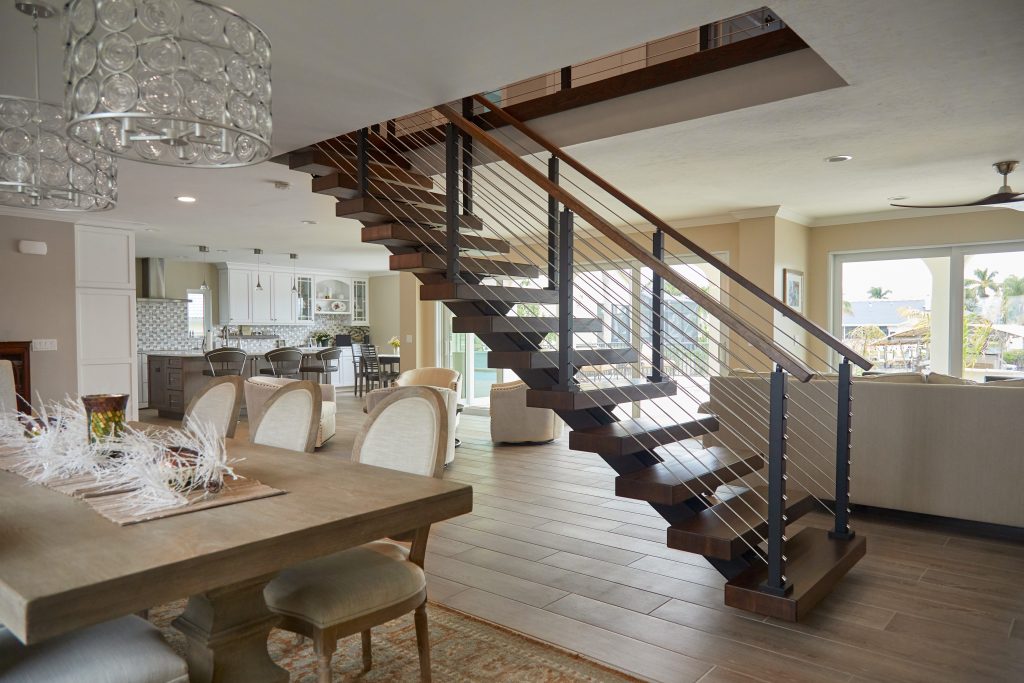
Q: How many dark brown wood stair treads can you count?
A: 13